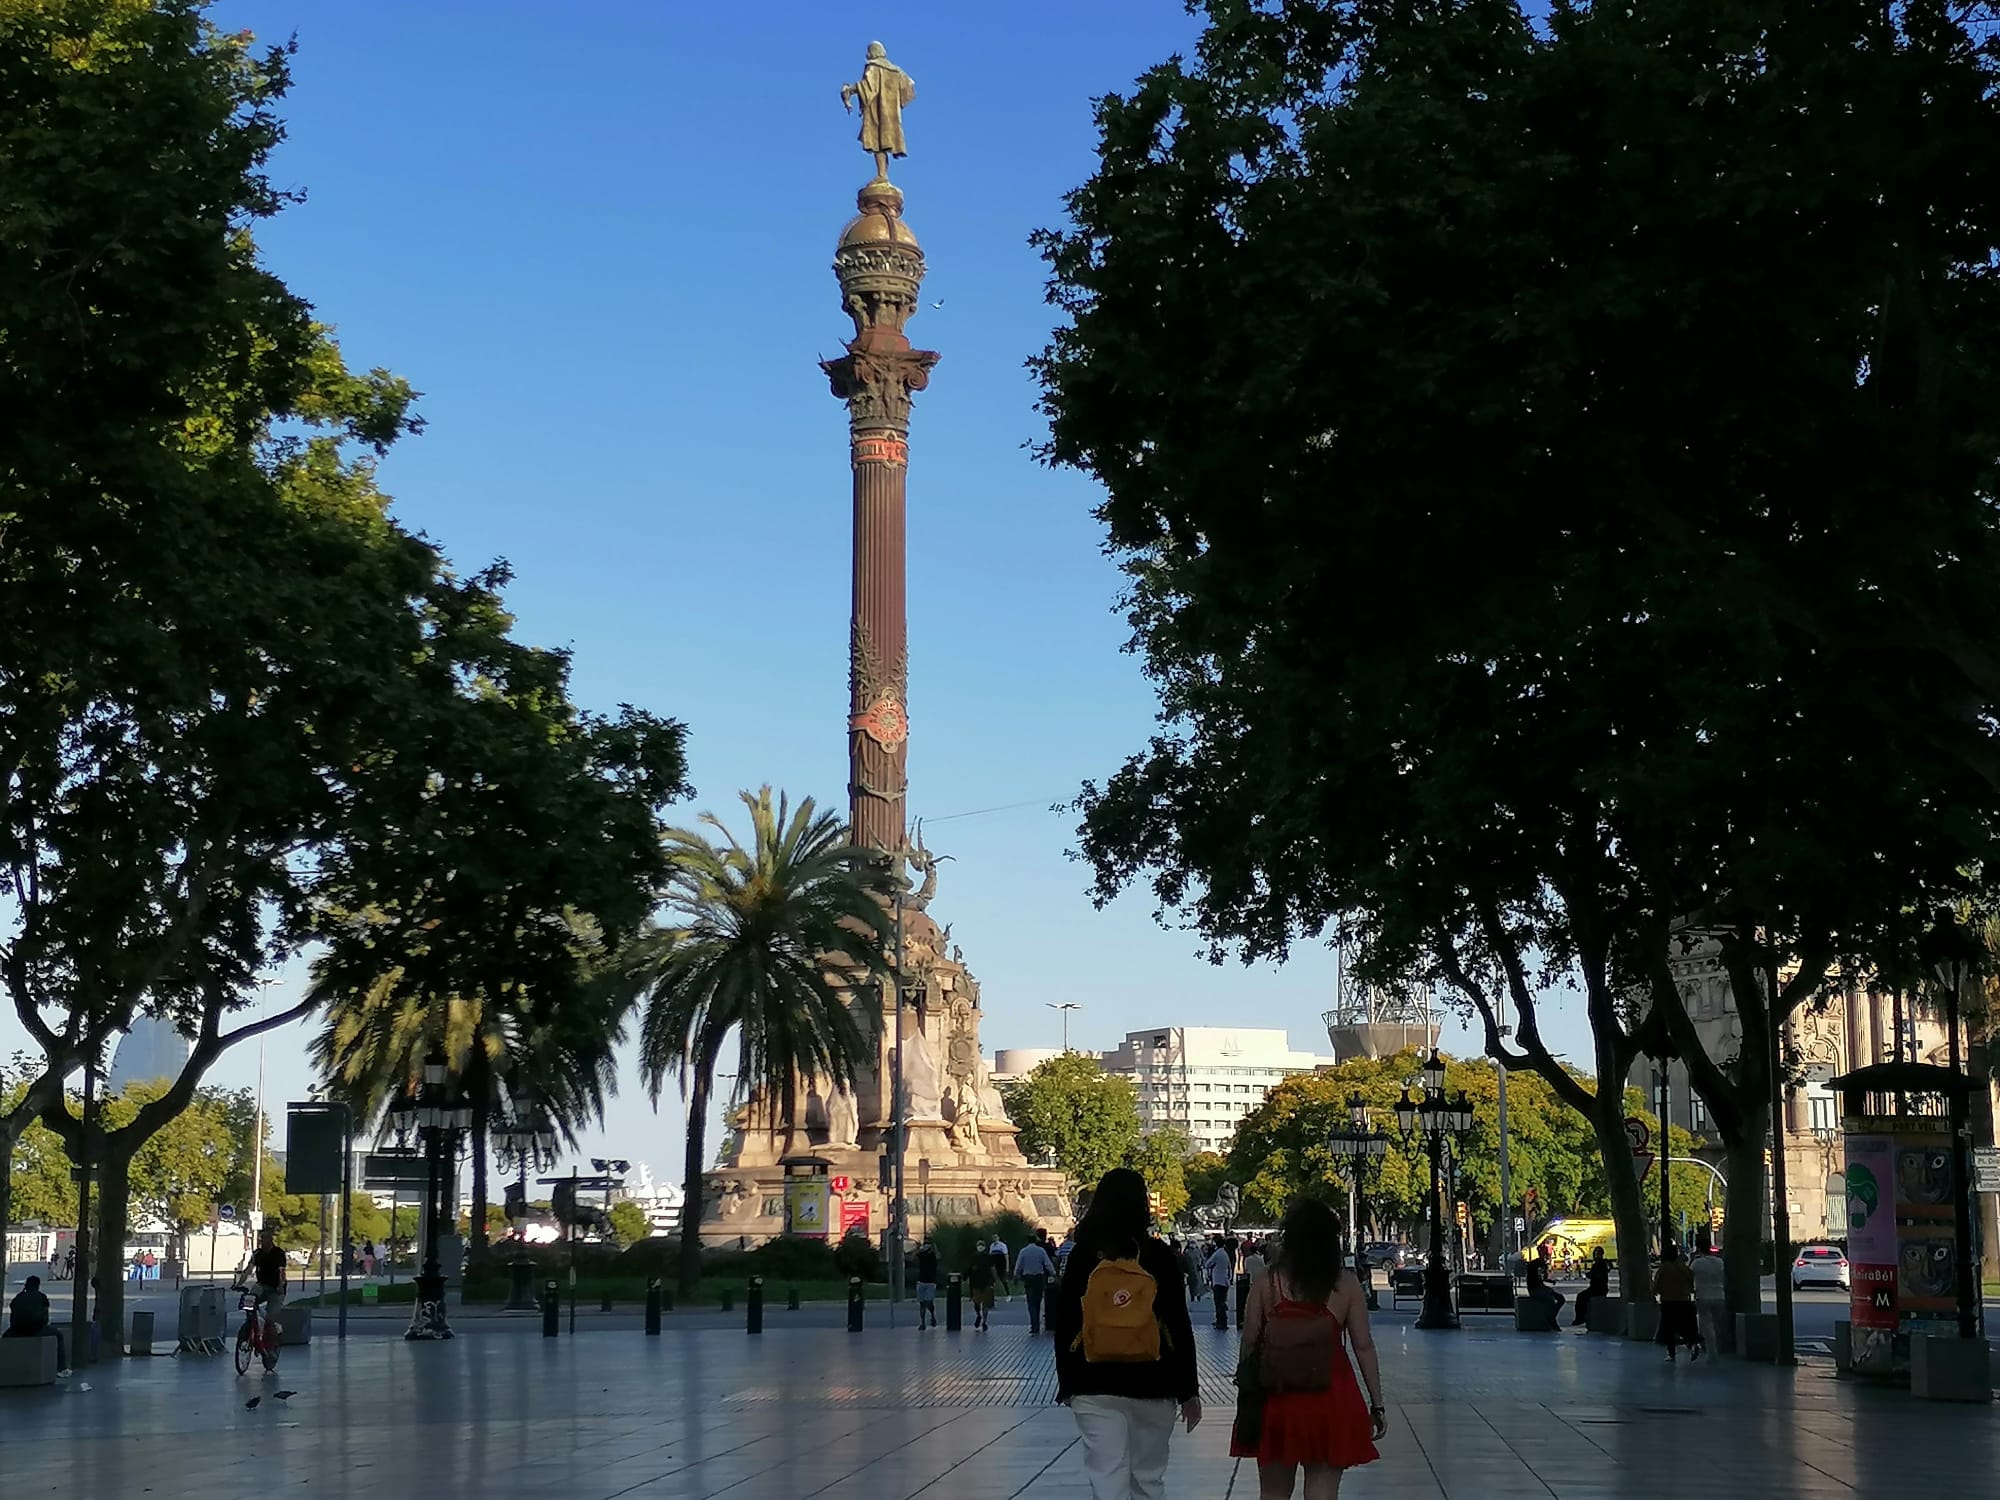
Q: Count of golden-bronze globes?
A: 1